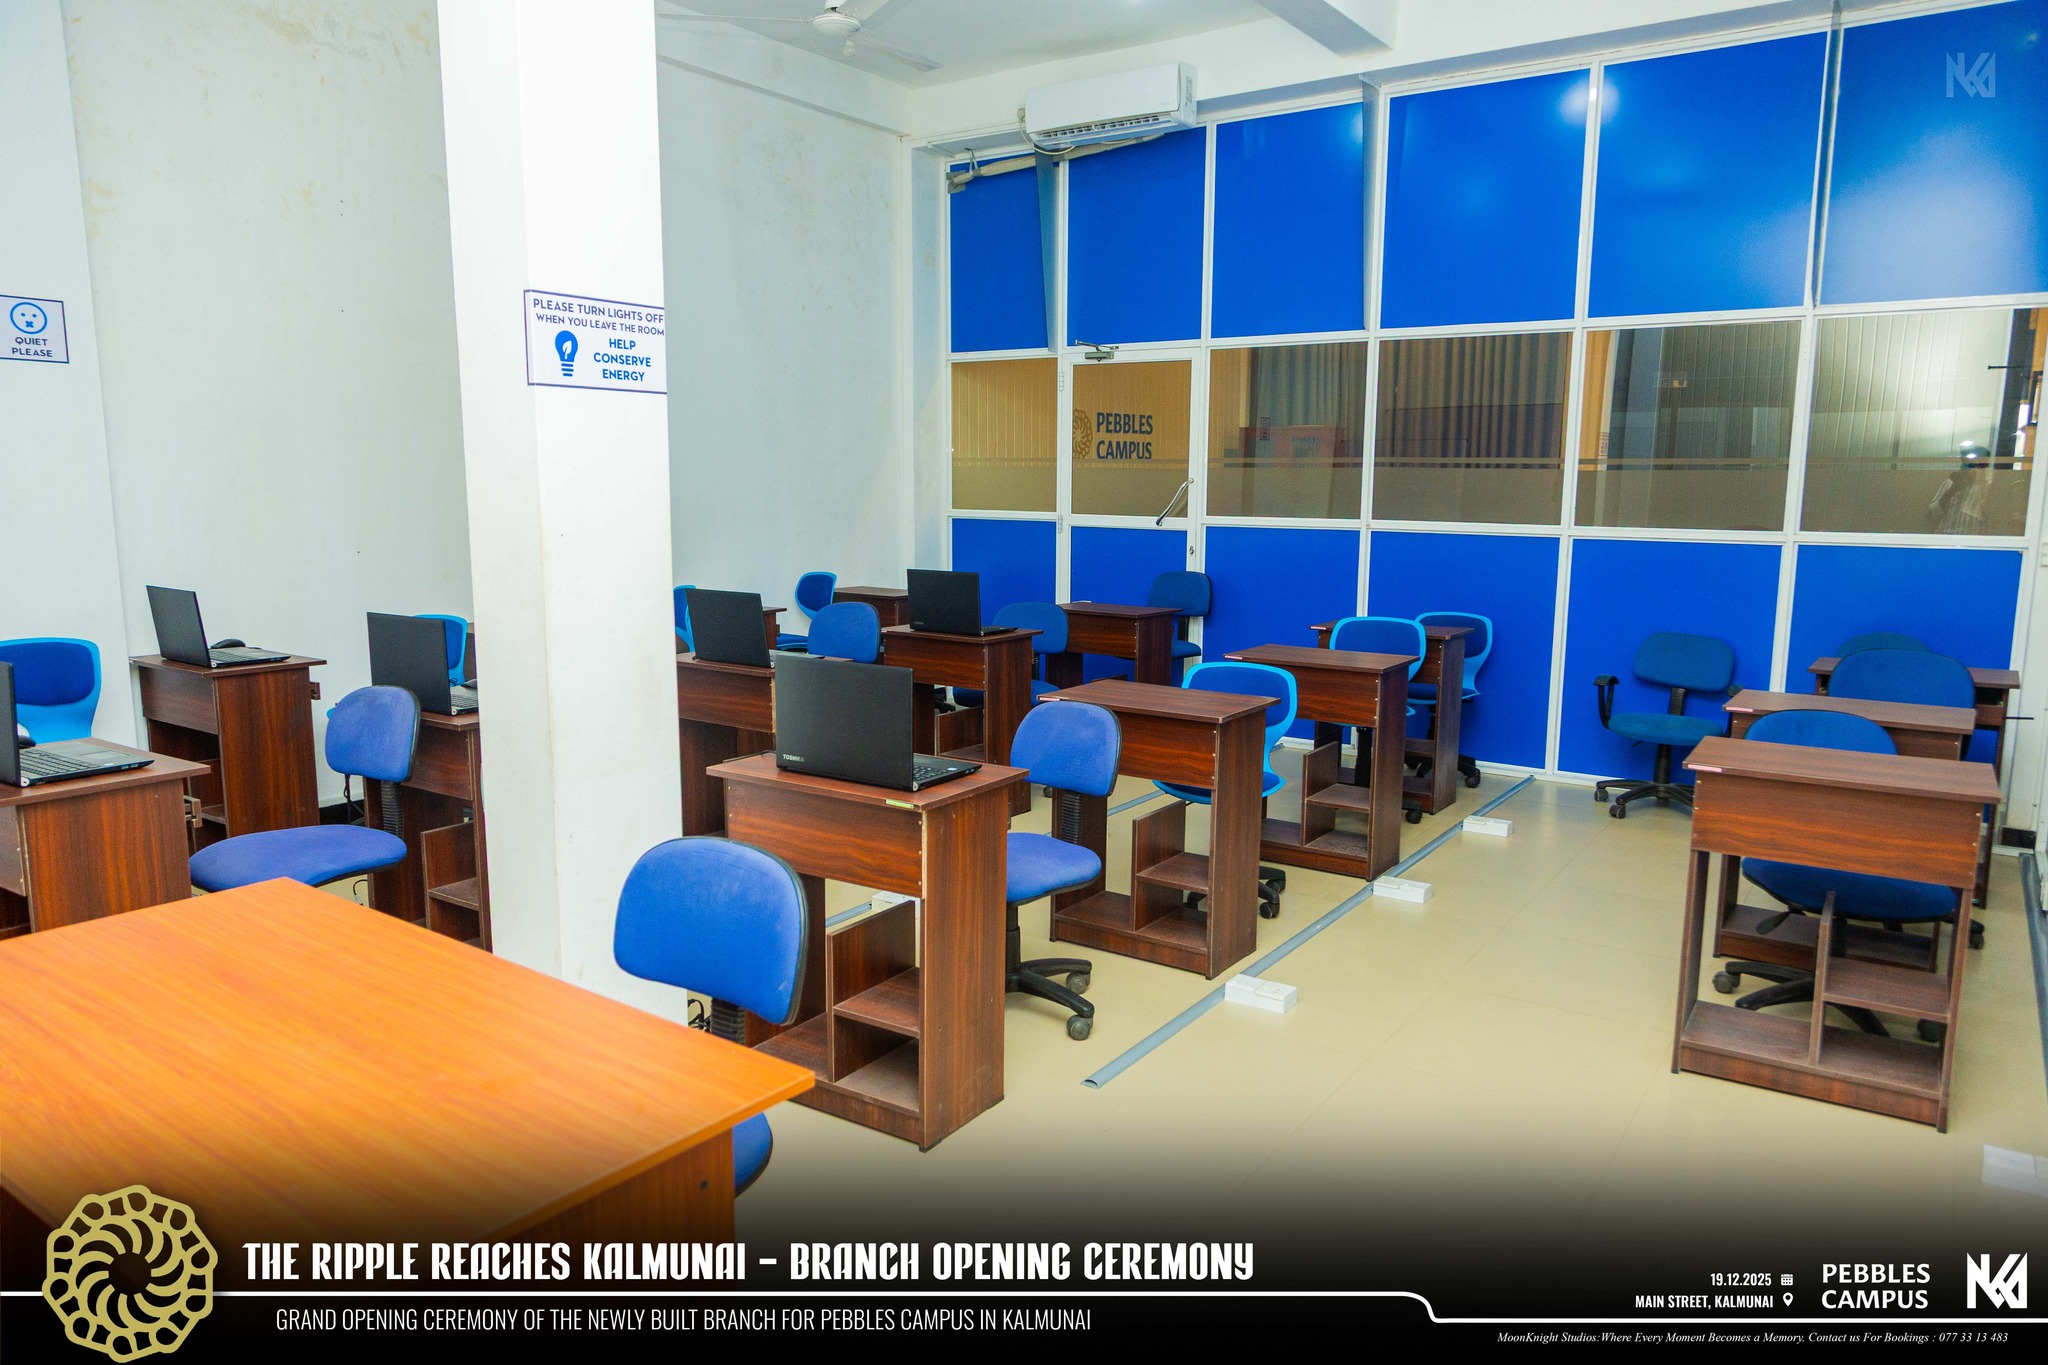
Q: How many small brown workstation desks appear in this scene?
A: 15